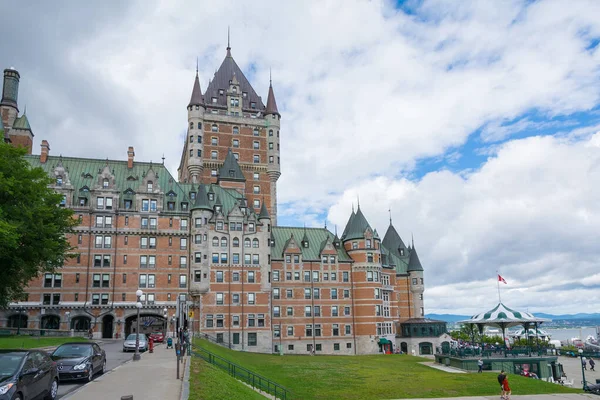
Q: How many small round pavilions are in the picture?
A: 2